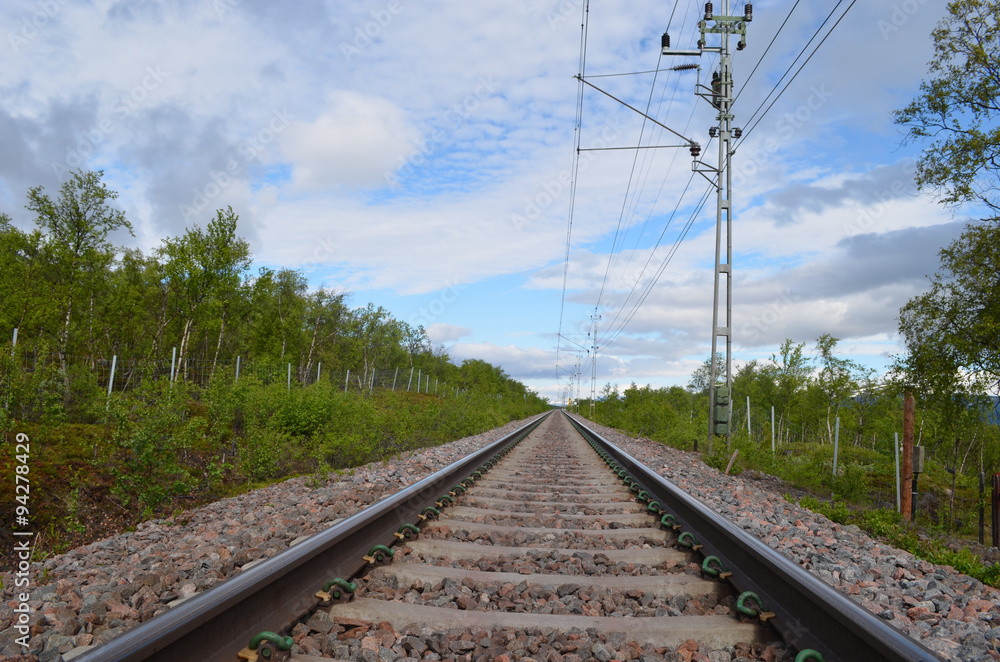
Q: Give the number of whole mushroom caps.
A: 0